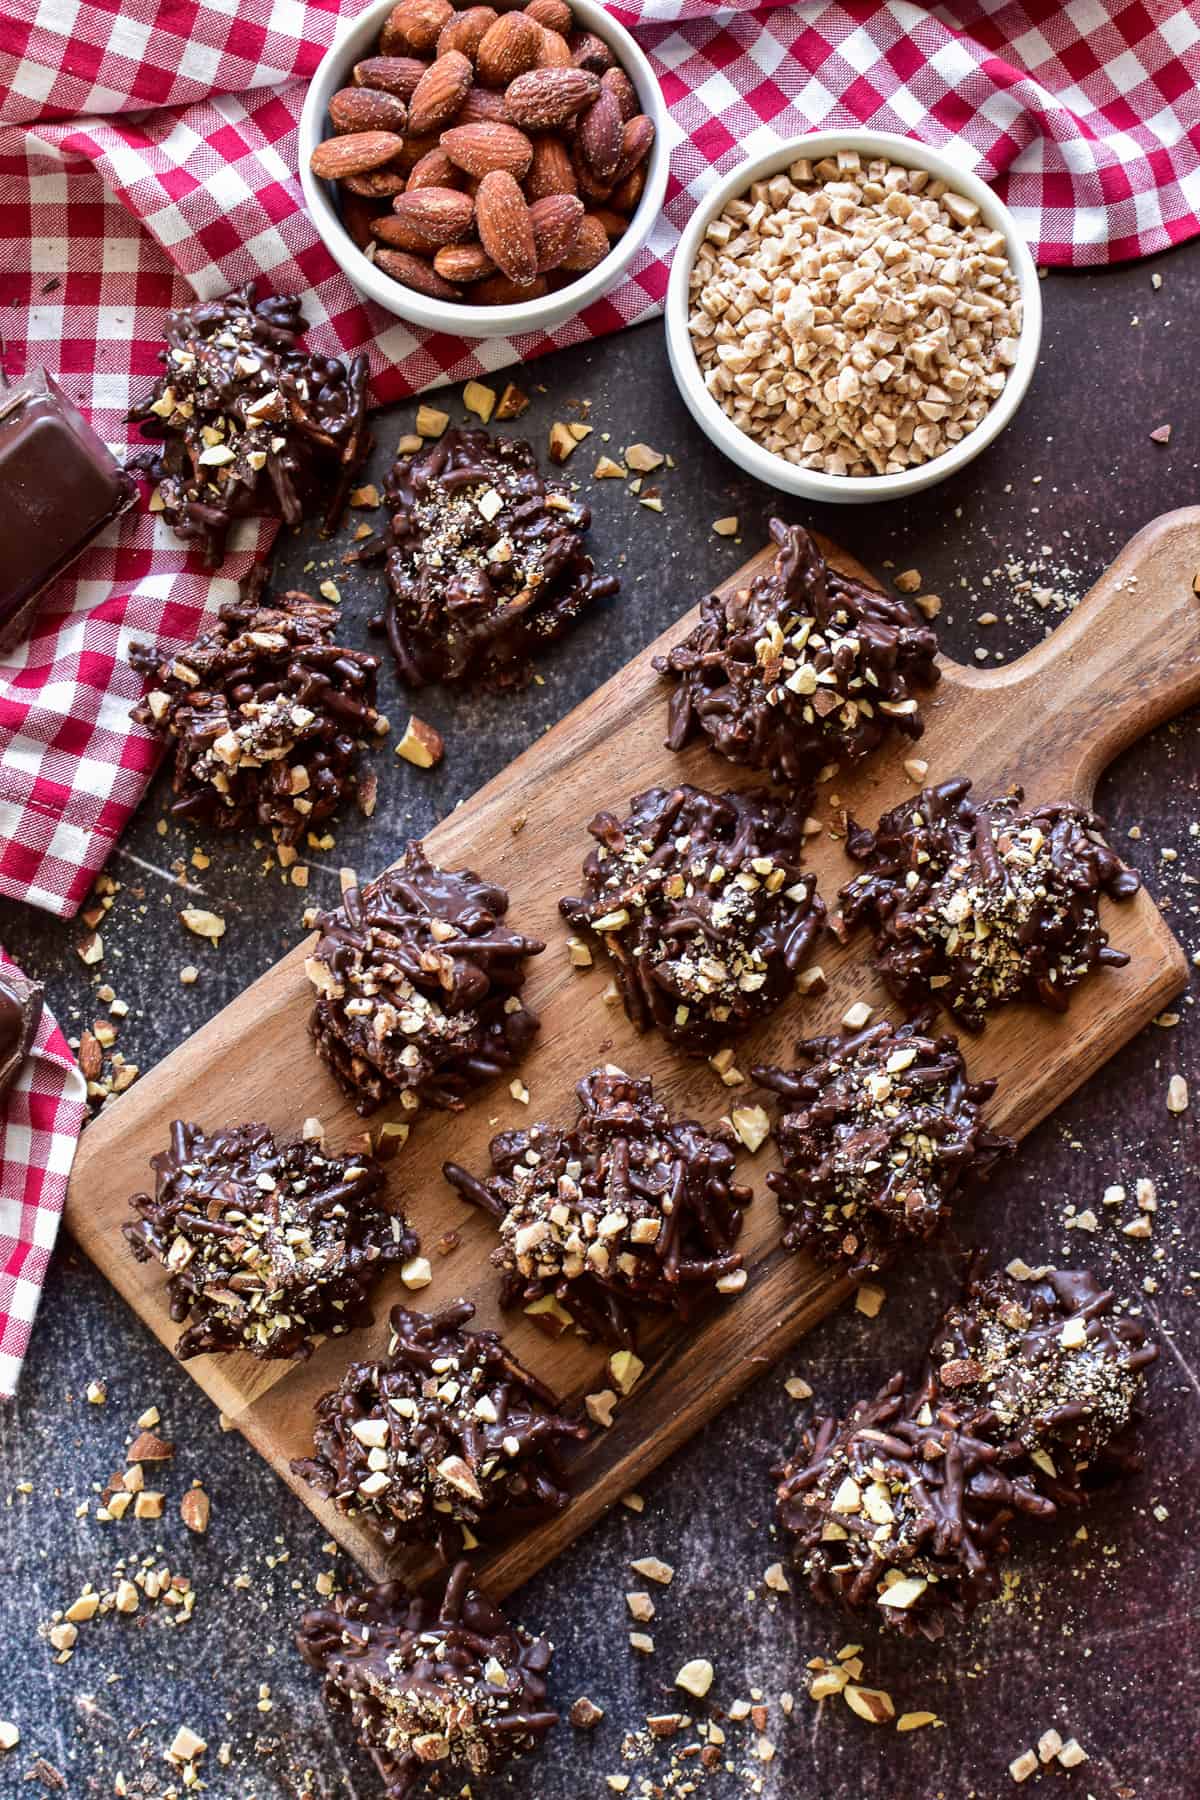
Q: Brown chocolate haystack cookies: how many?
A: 14